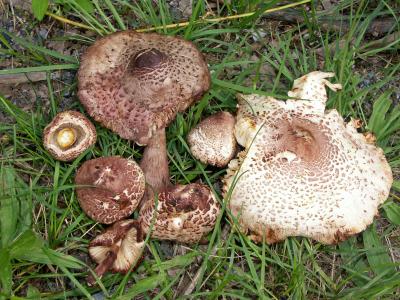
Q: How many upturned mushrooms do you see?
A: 2